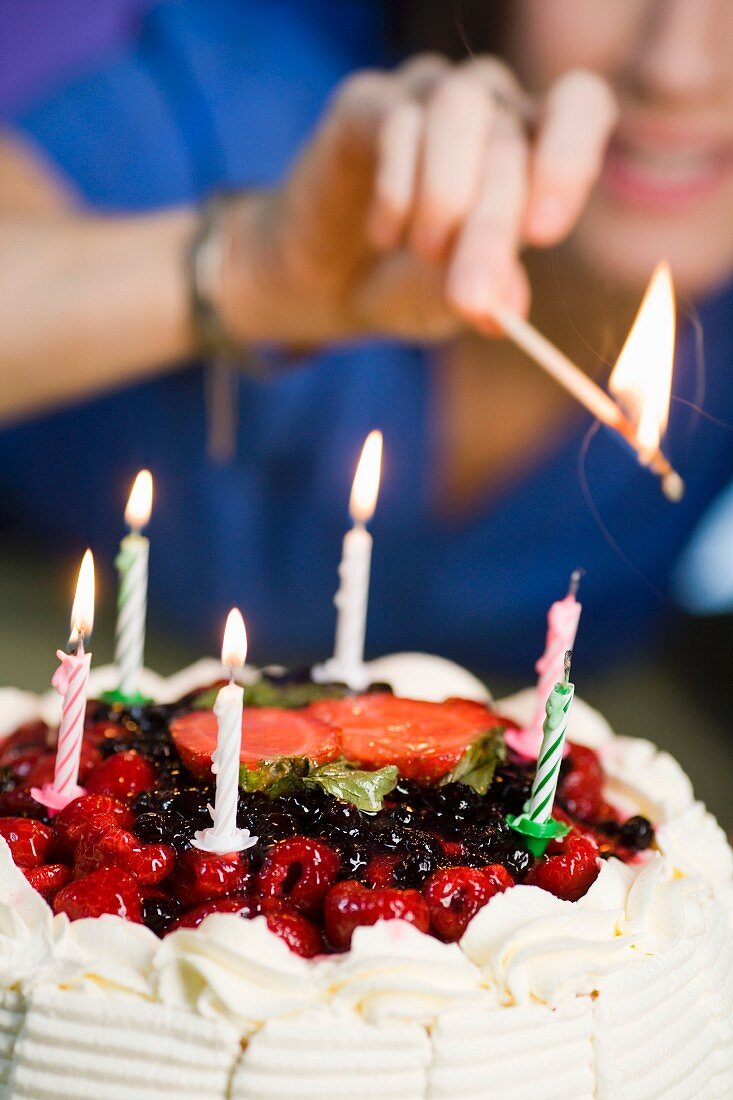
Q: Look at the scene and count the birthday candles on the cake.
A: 6